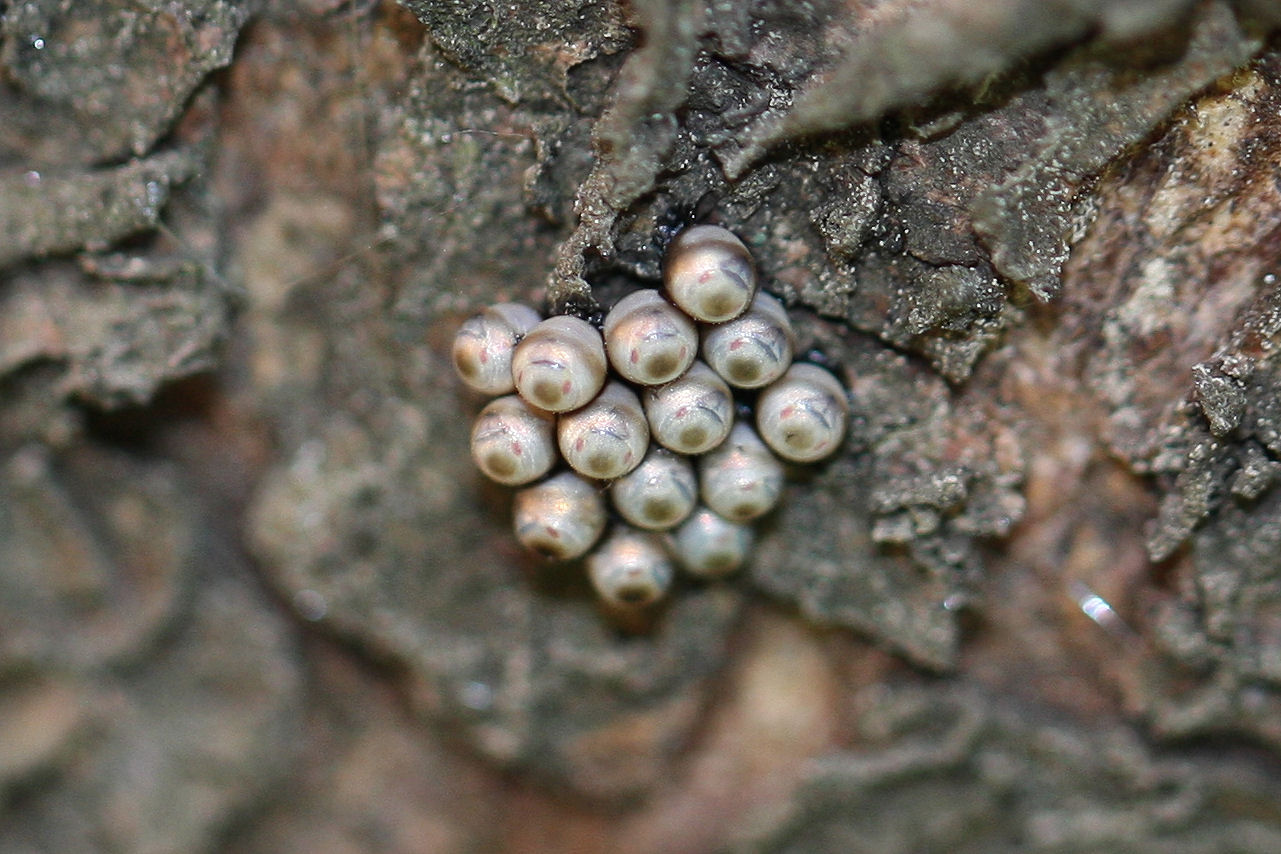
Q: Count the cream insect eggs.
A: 14